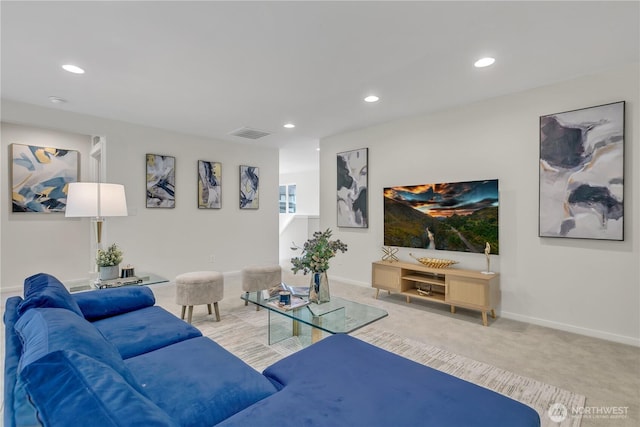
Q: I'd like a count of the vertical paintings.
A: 5